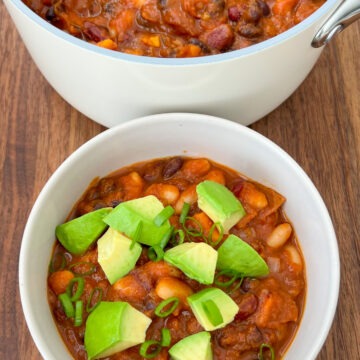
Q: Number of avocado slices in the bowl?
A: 9